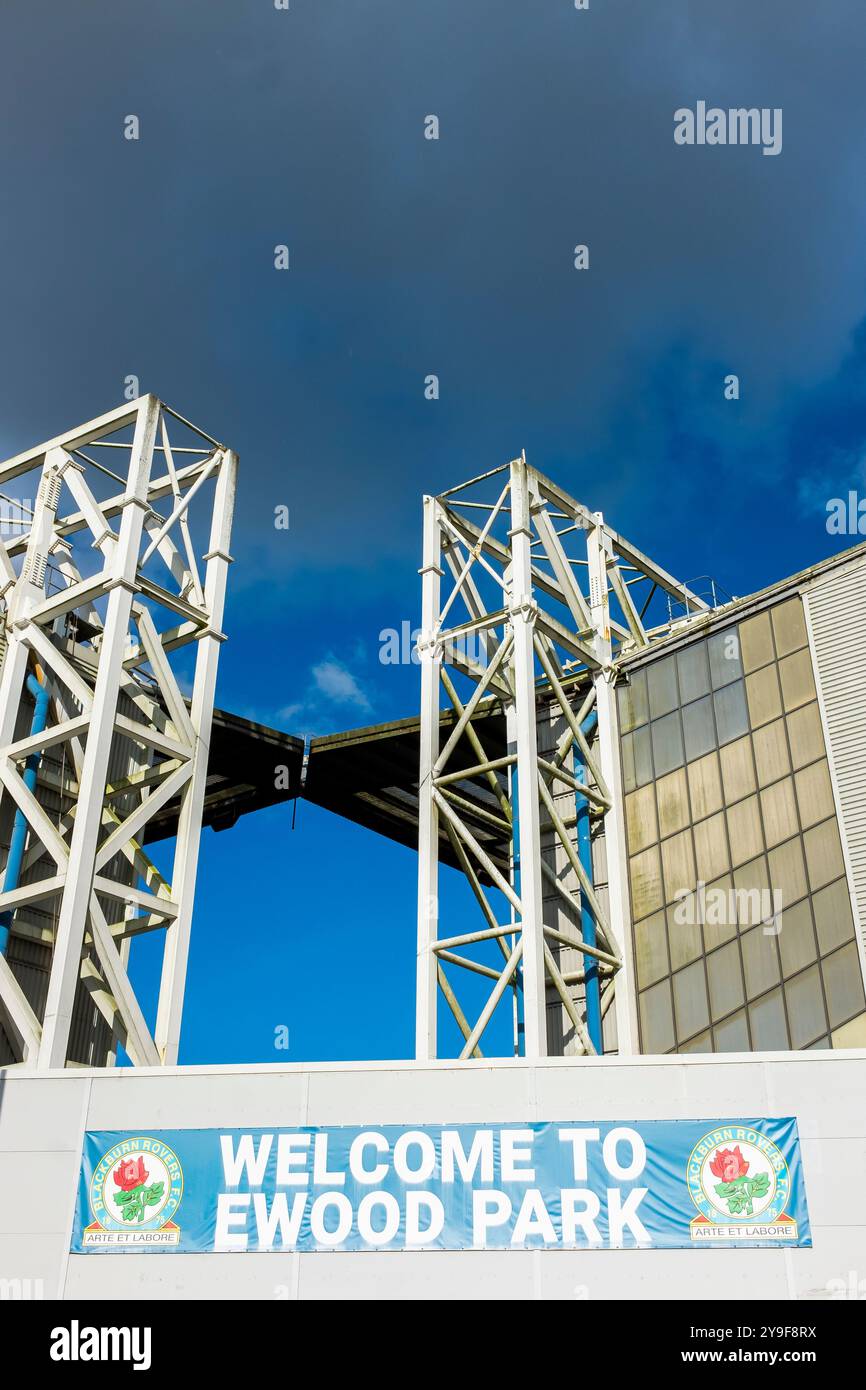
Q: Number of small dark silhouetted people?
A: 0